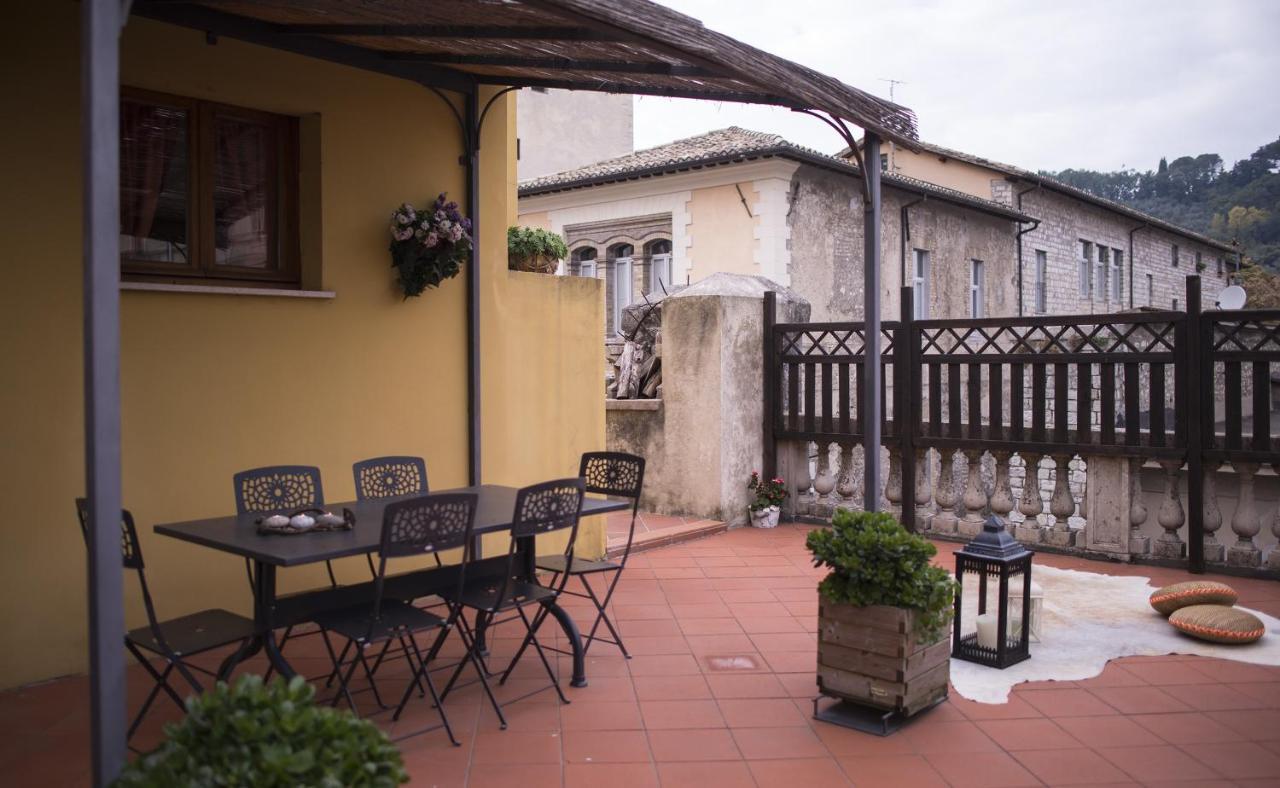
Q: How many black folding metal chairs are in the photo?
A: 6